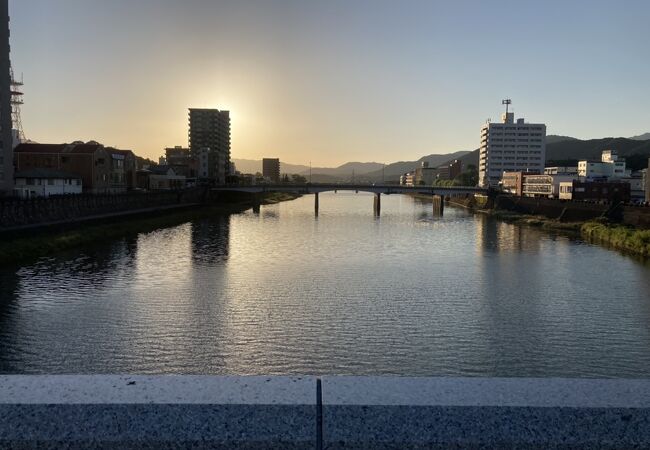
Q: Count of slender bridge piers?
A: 4